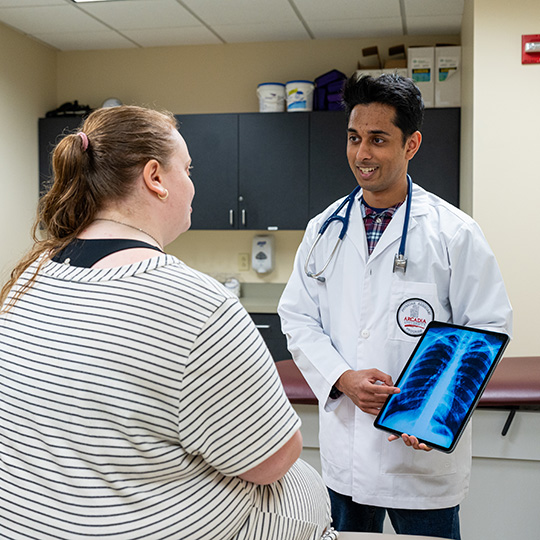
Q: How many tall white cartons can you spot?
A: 2